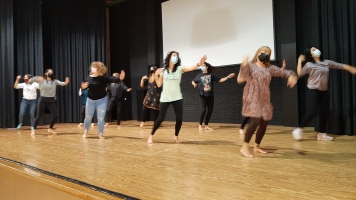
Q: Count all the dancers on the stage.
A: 11